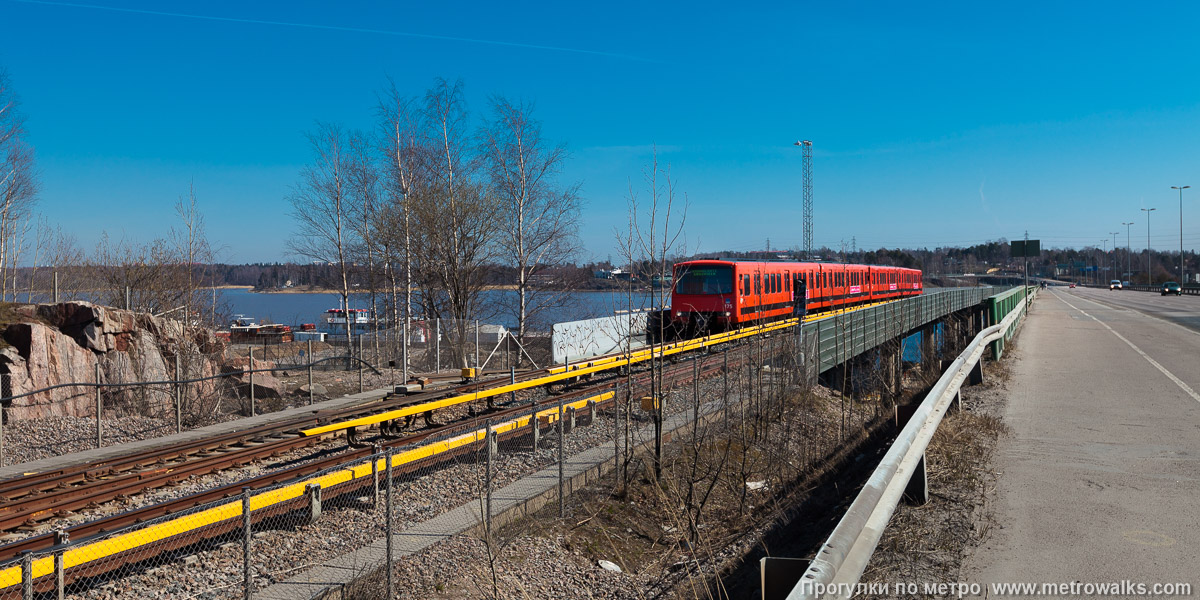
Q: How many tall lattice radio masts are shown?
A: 1